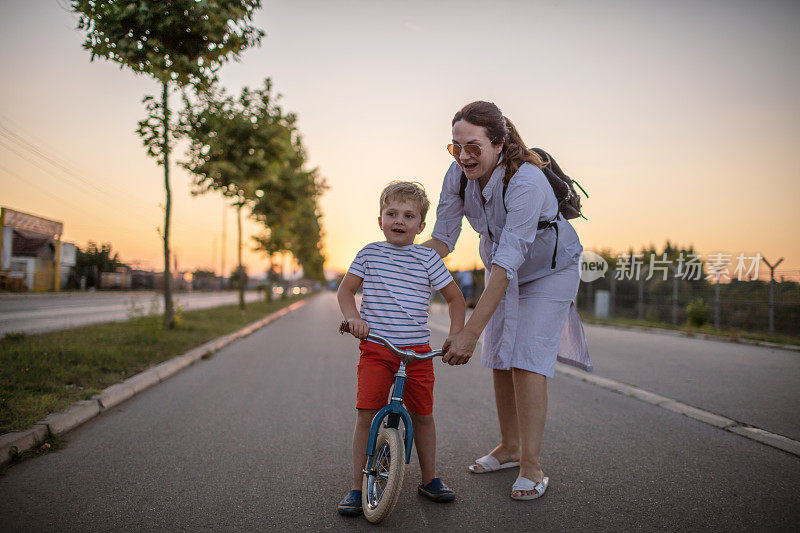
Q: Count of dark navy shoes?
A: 2